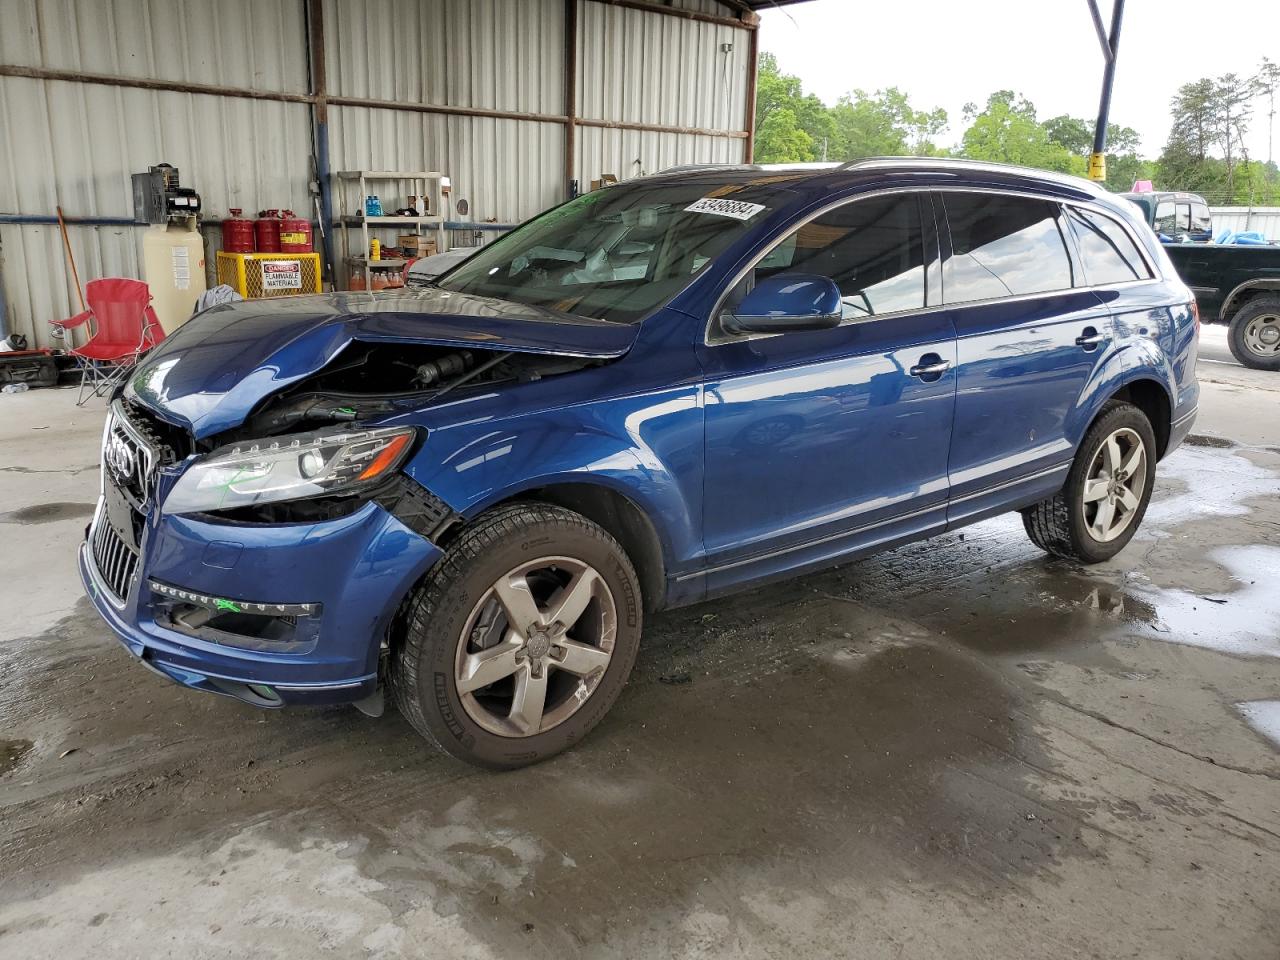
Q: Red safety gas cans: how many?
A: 3